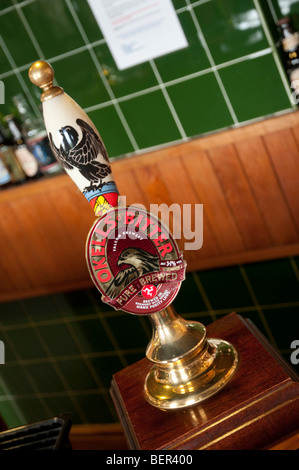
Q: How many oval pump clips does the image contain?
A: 1